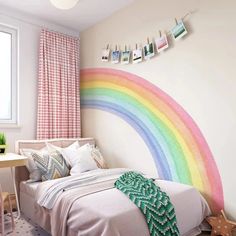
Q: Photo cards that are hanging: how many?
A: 7